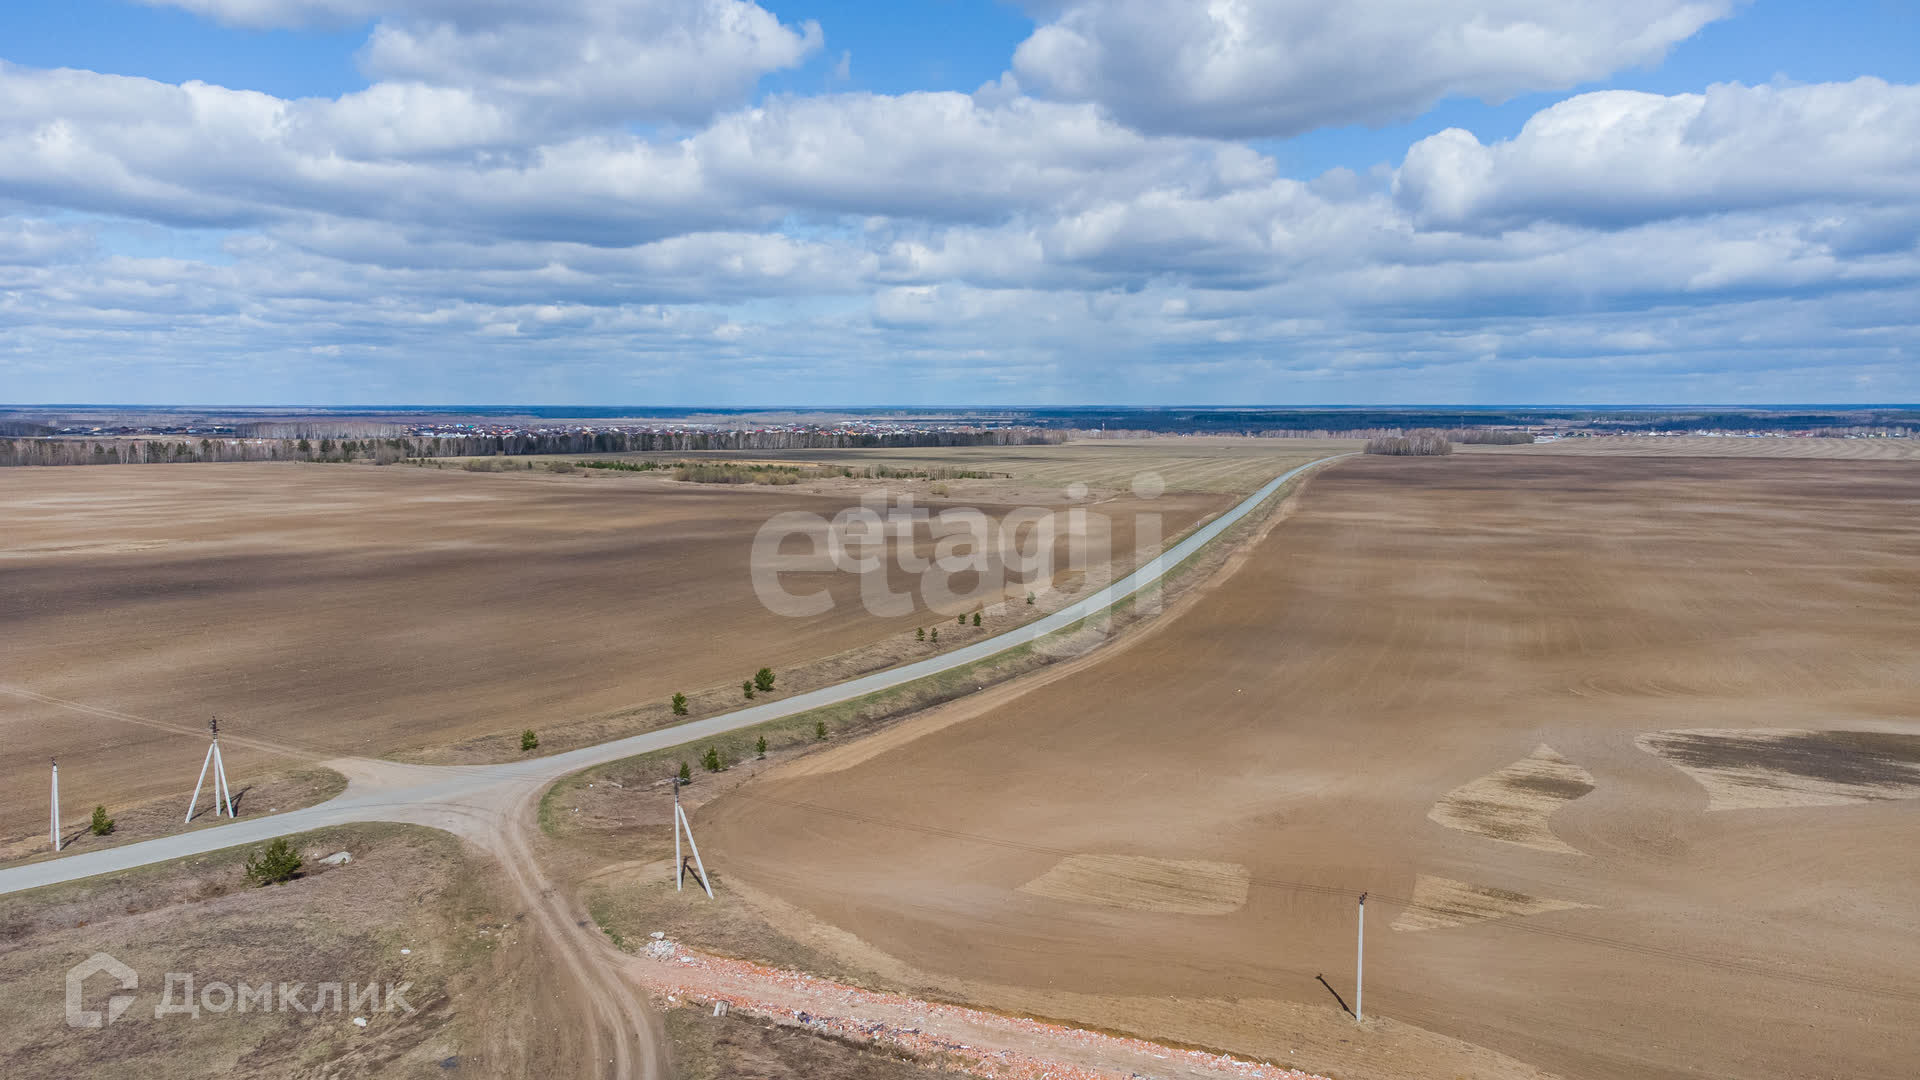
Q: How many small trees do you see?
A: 15